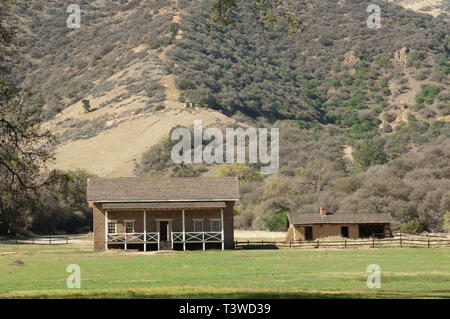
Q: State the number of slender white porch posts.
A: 4